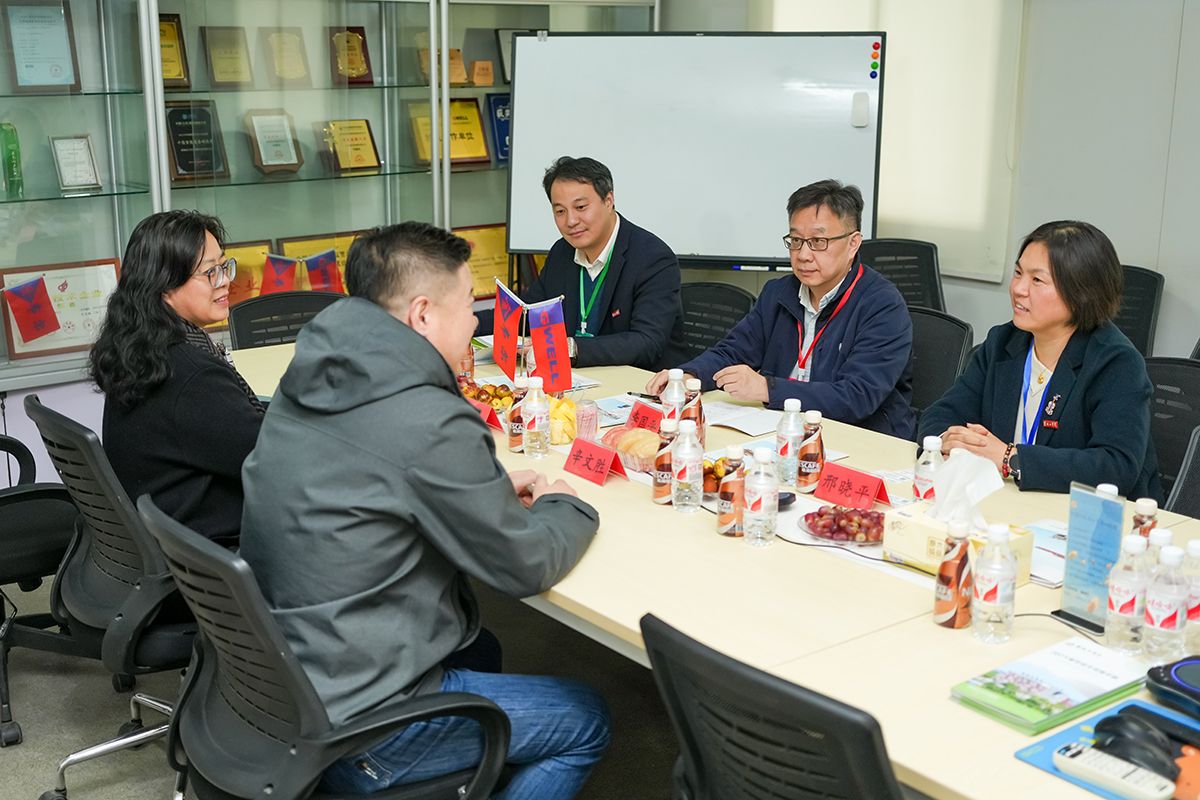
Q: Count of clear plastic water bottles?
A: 12